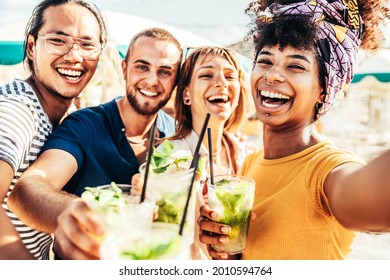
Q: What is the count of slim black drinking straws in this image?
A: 4